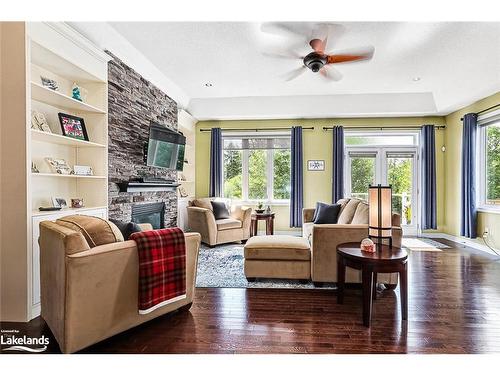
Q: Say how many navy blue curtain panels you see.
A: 5